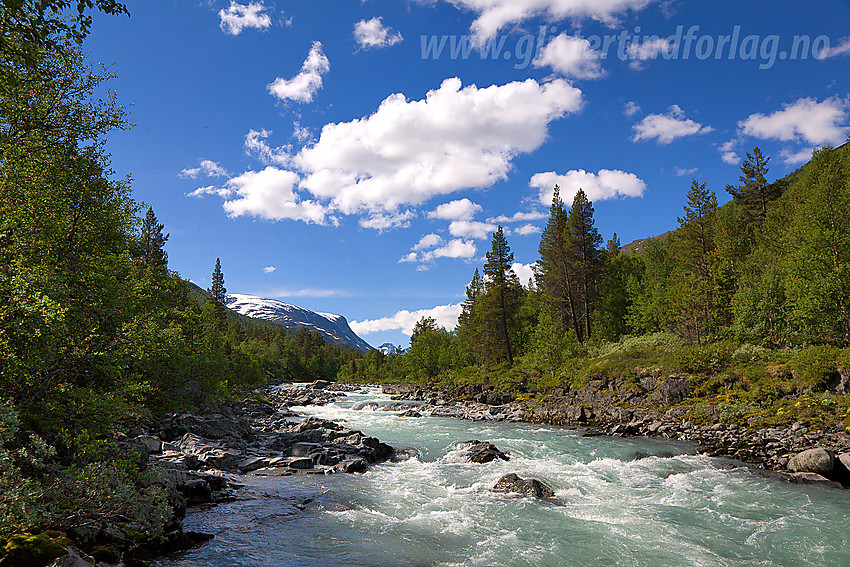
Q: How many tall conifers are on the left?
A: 2